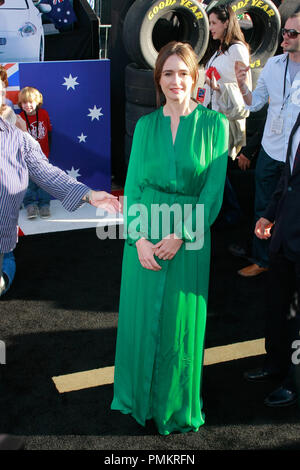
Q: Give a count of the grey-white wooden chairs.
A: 0